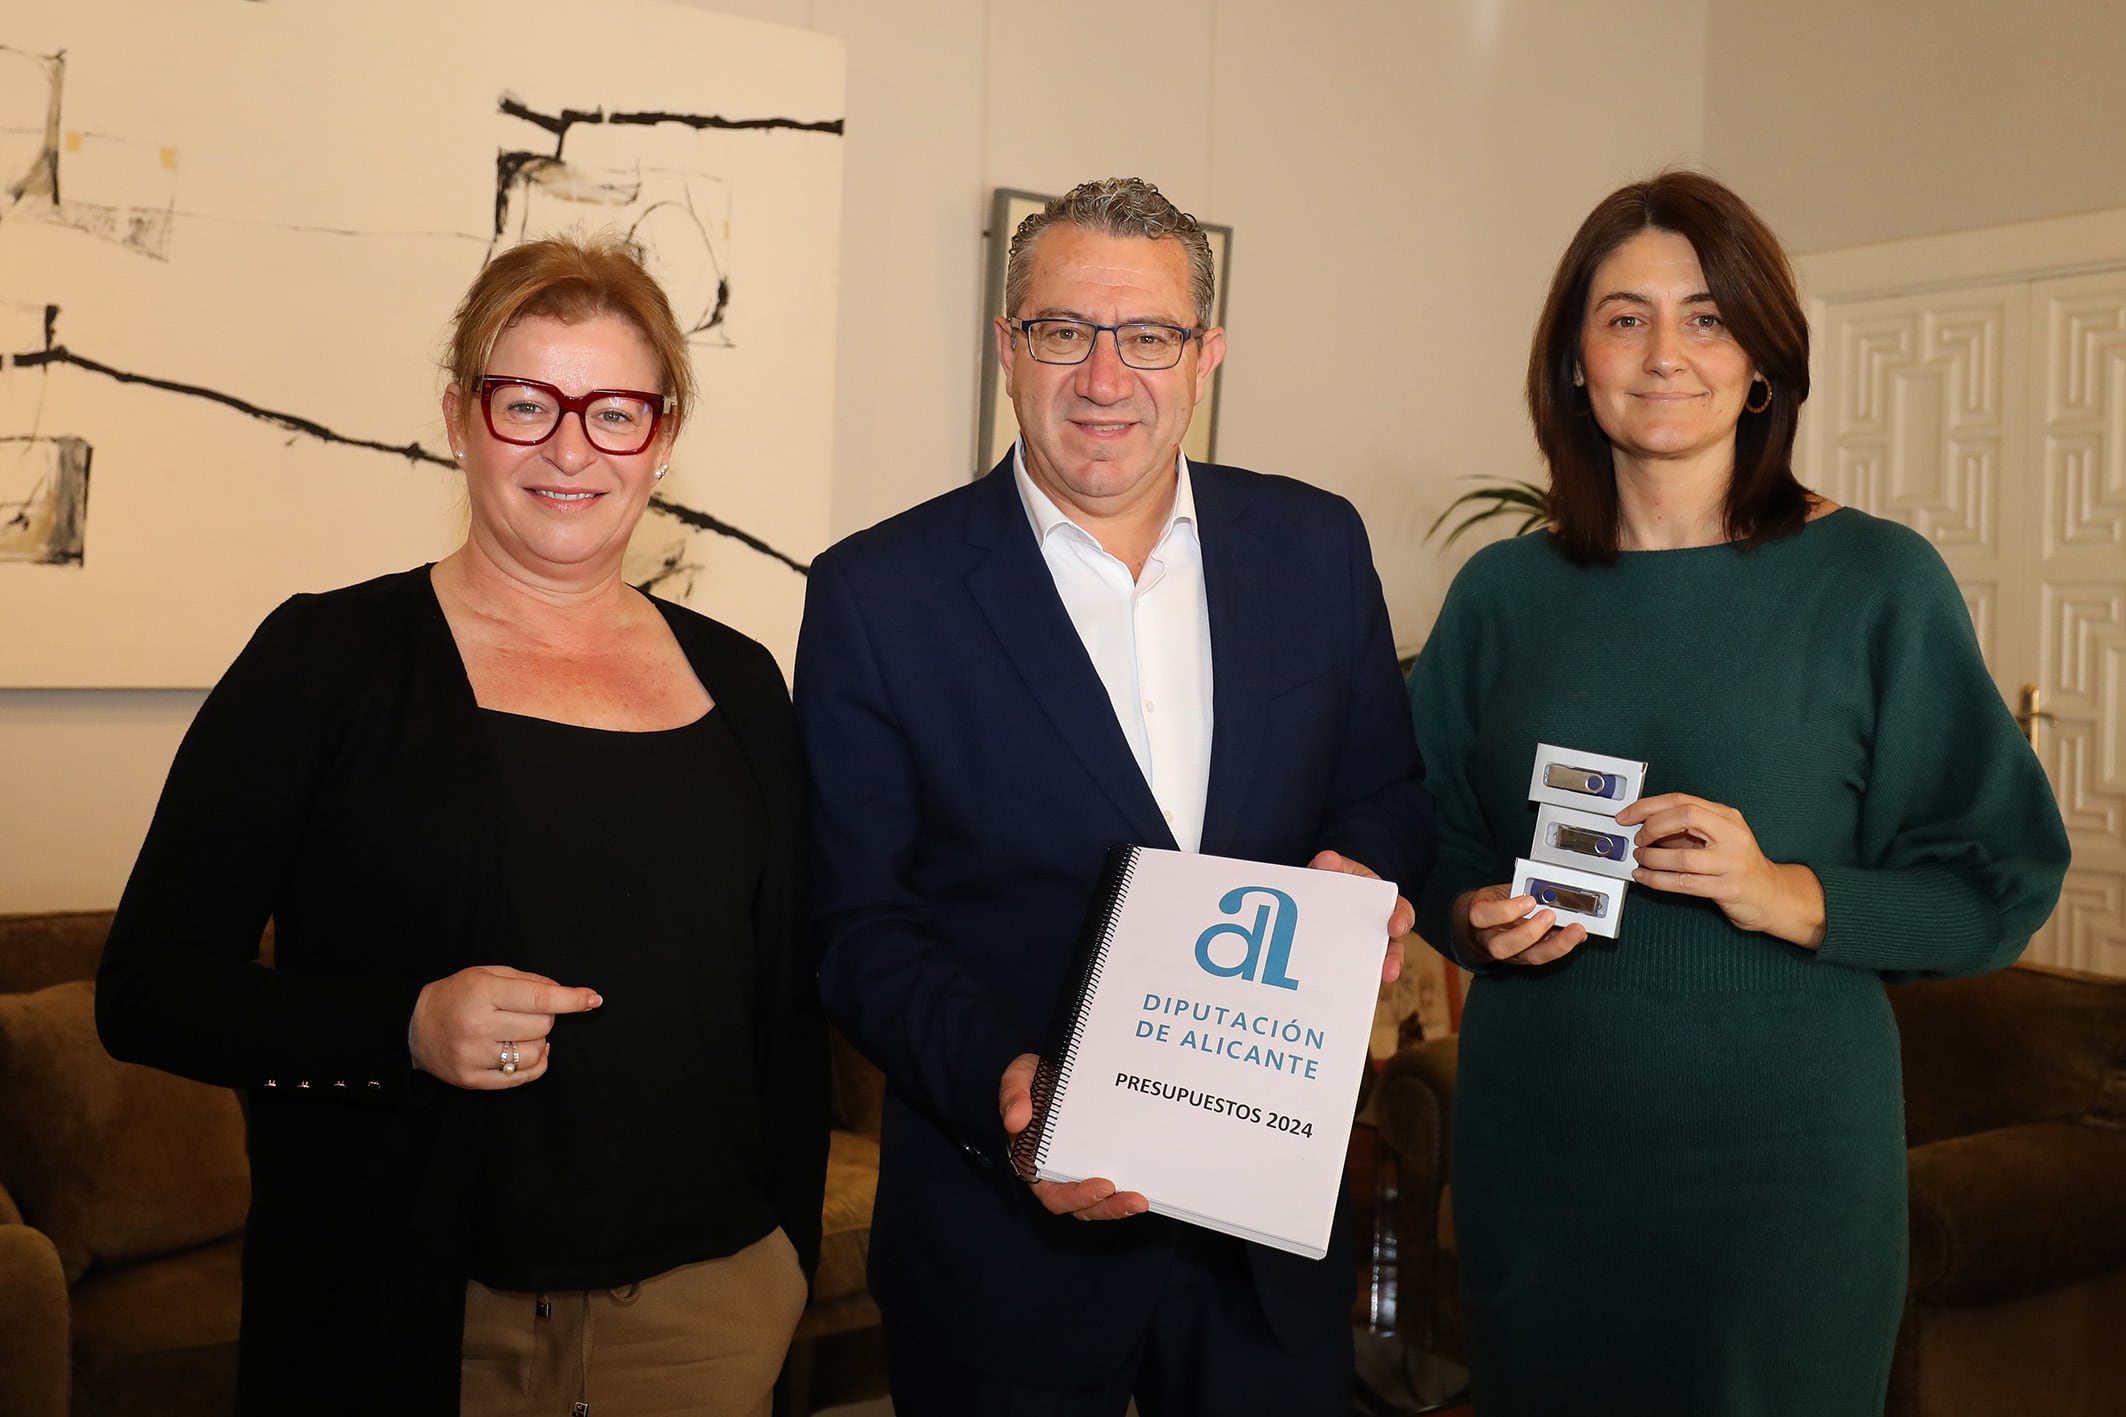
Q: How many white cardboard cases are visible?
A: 3